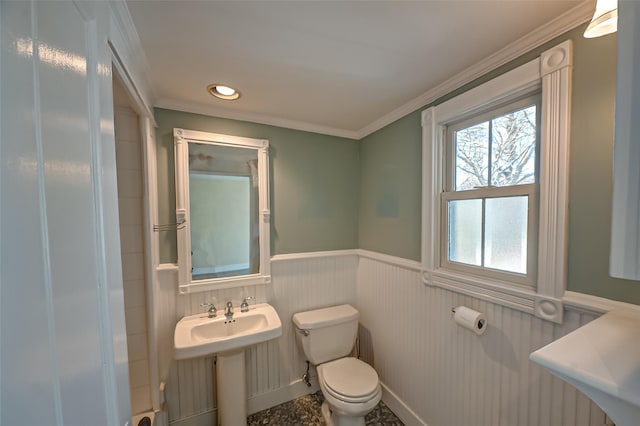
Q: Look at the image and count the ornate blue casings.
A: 0